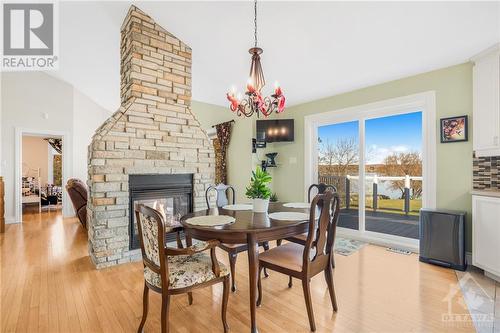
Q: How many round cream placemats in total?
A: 4